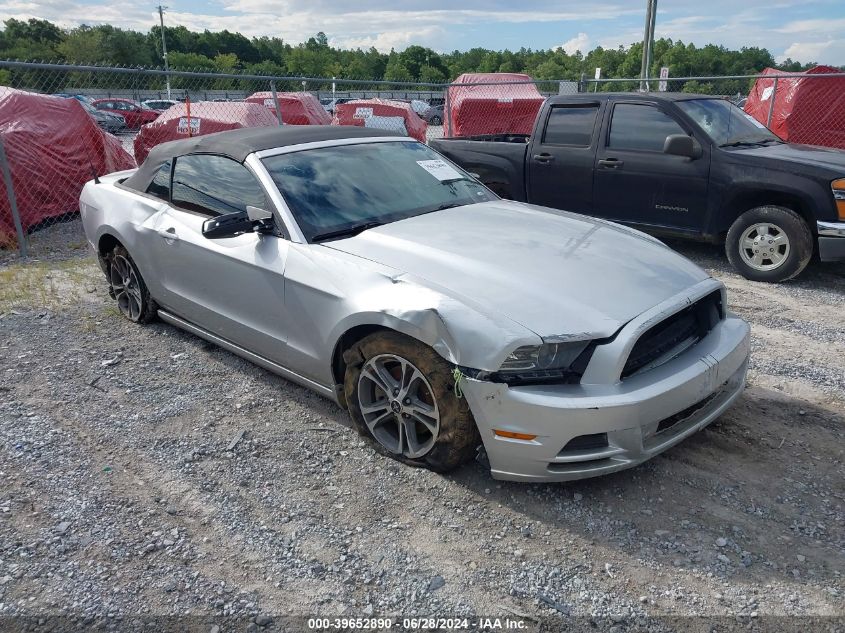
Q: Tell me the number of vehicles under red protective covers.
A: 6